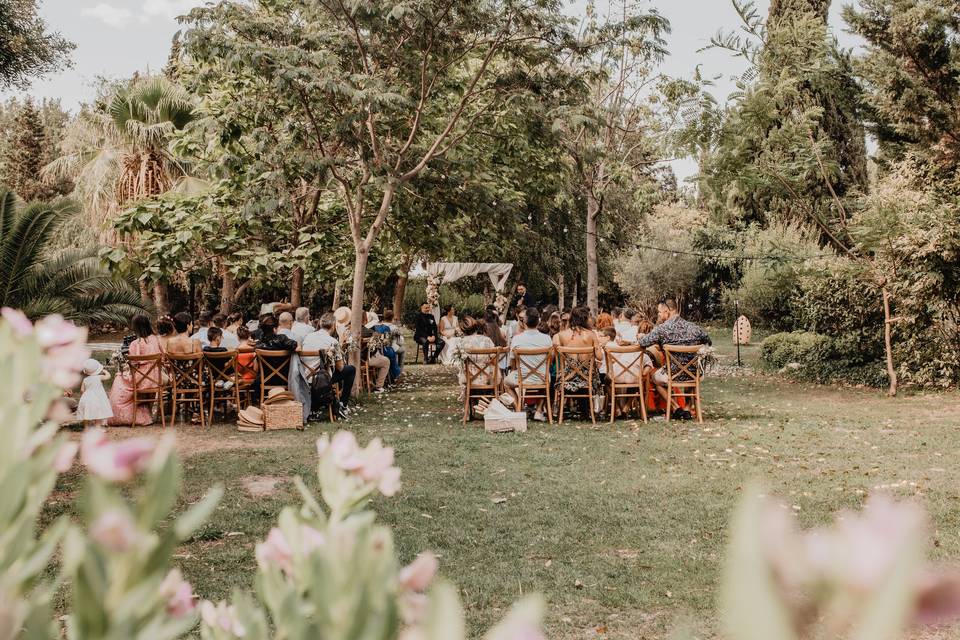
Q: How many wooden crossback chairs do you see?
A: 11